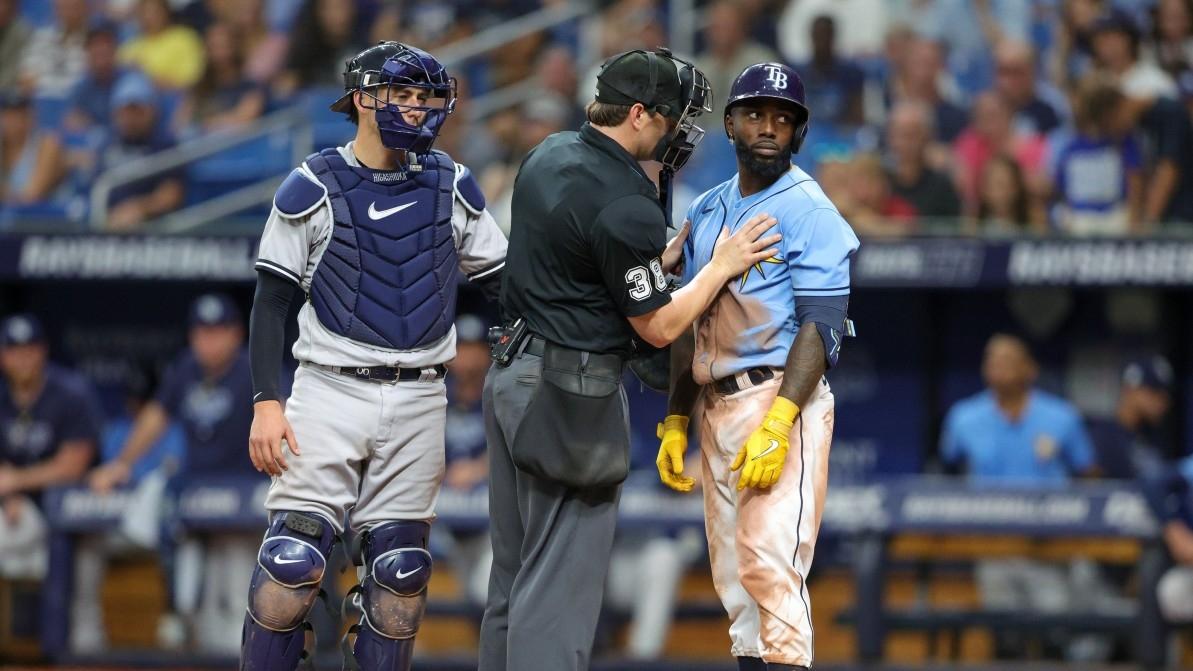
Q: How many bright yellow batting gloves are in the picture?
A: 2